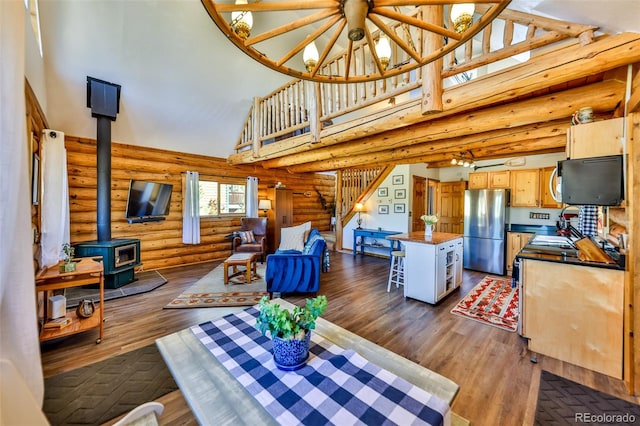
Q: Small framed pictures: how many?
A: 5